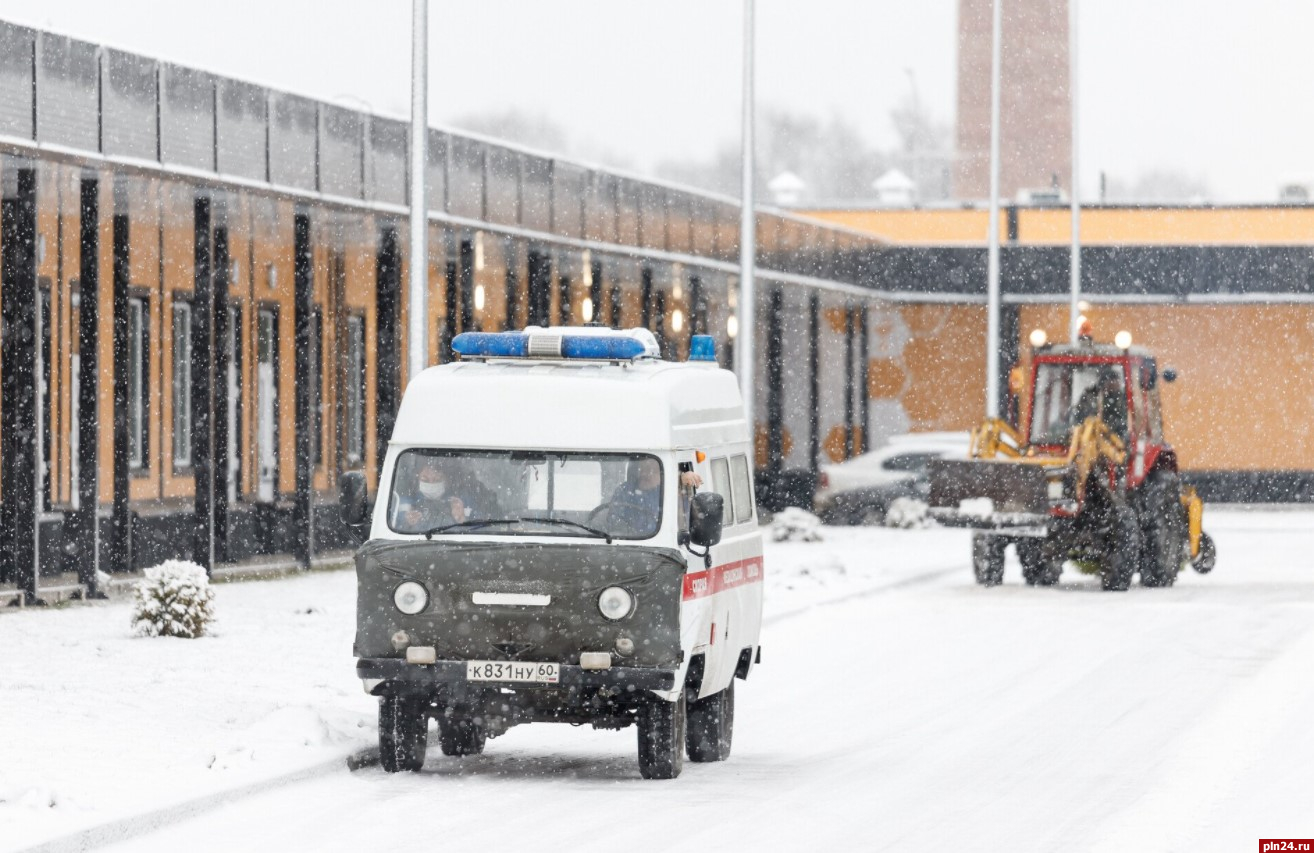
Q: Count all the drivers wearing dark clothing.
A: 2